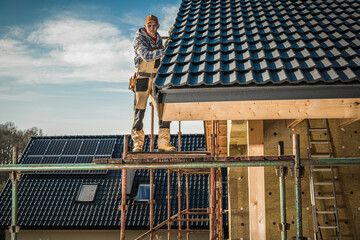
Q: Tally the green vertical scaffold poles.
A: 3